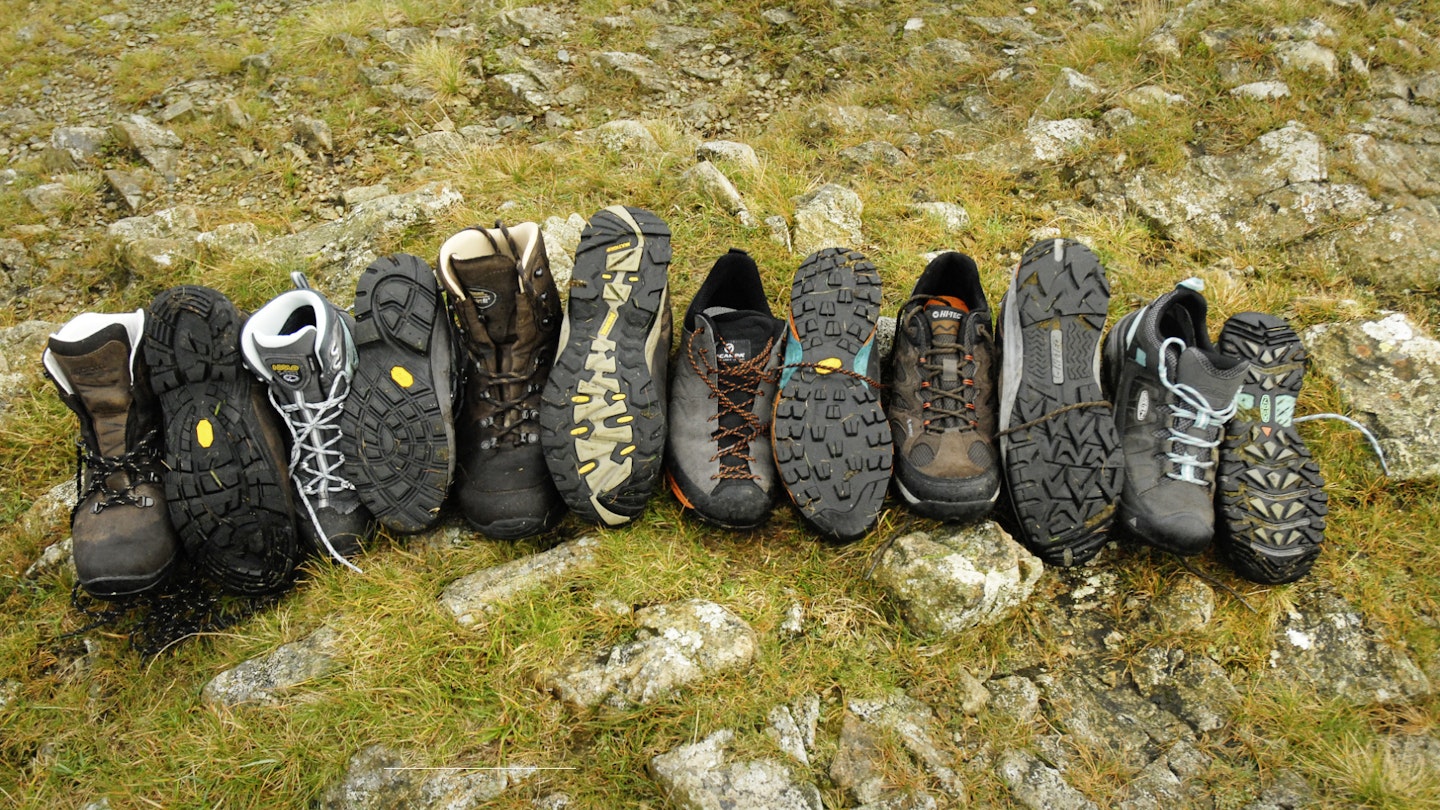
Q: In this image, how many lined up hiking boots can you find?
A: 12